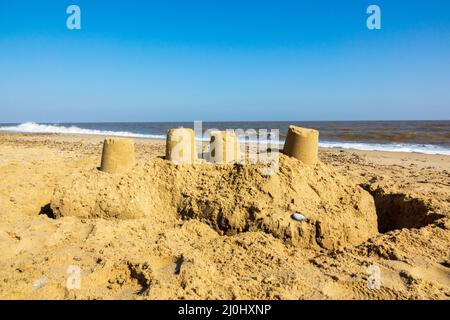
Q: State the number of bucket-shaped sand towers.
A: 4